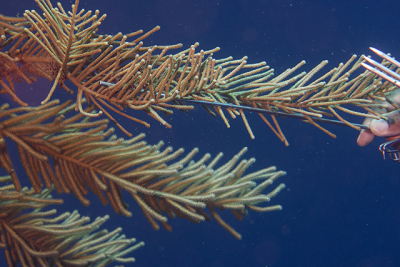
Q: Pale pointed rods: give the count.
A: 3